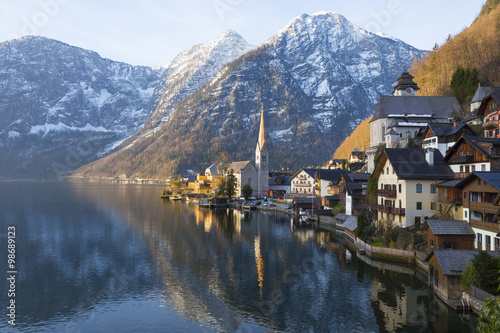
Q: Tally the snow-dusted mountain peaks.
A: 3